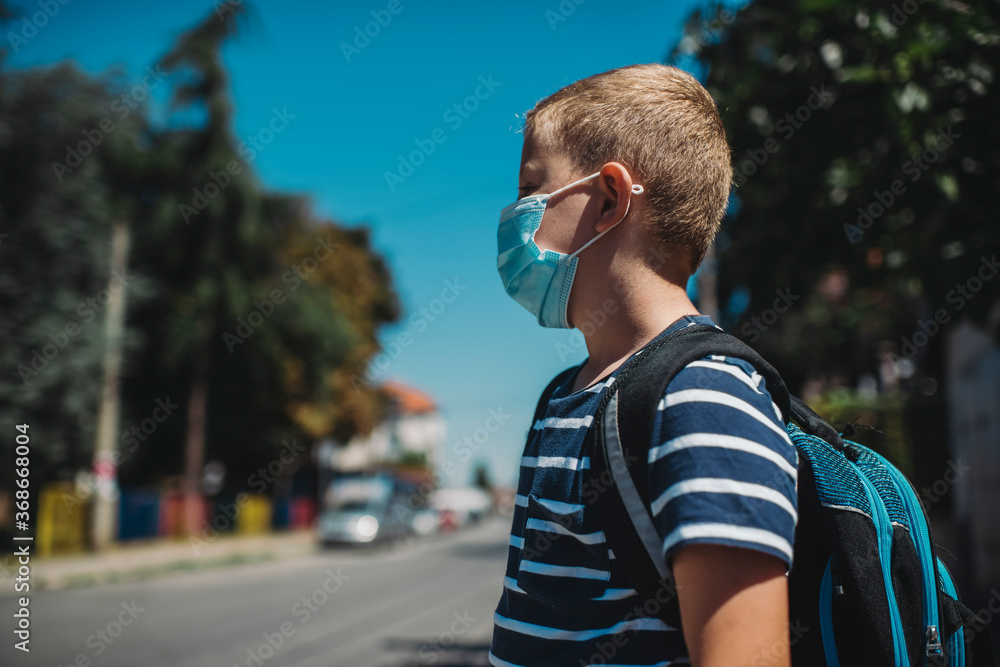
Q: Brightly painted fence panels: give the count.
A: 6